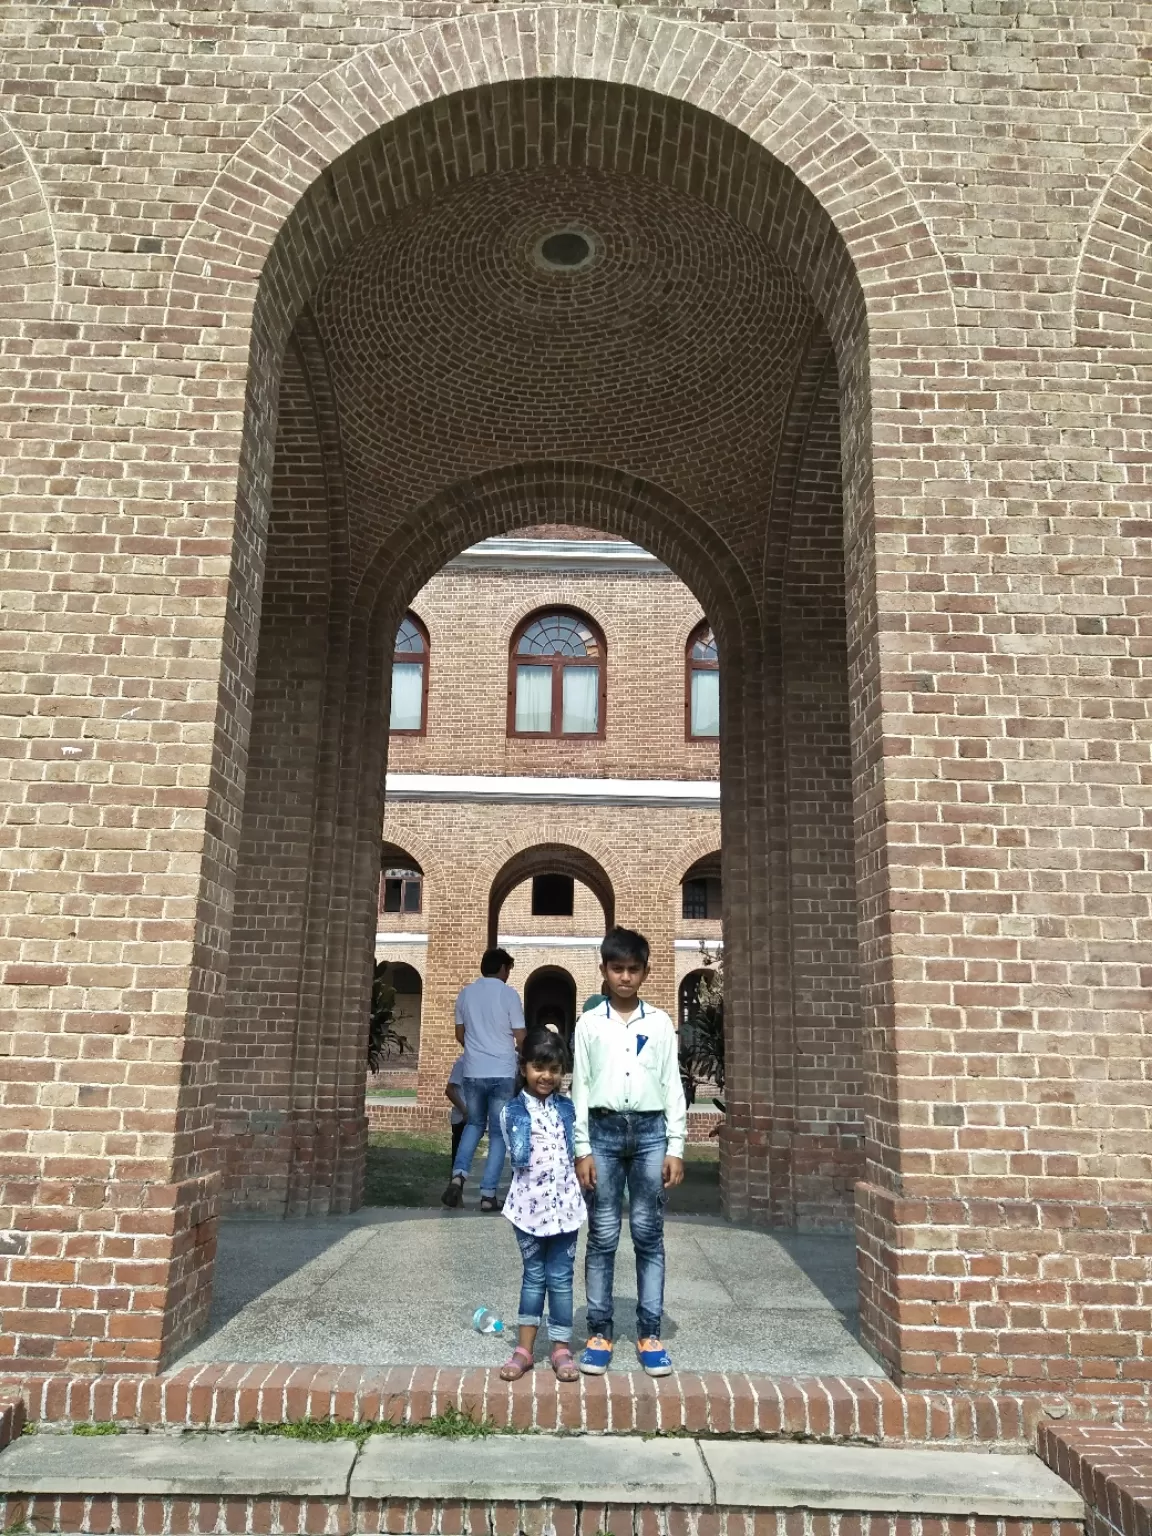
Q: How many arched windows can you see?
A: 3